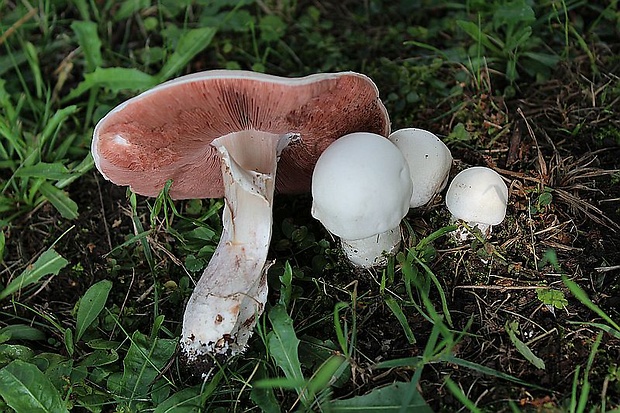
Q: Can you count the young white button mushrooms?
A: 3